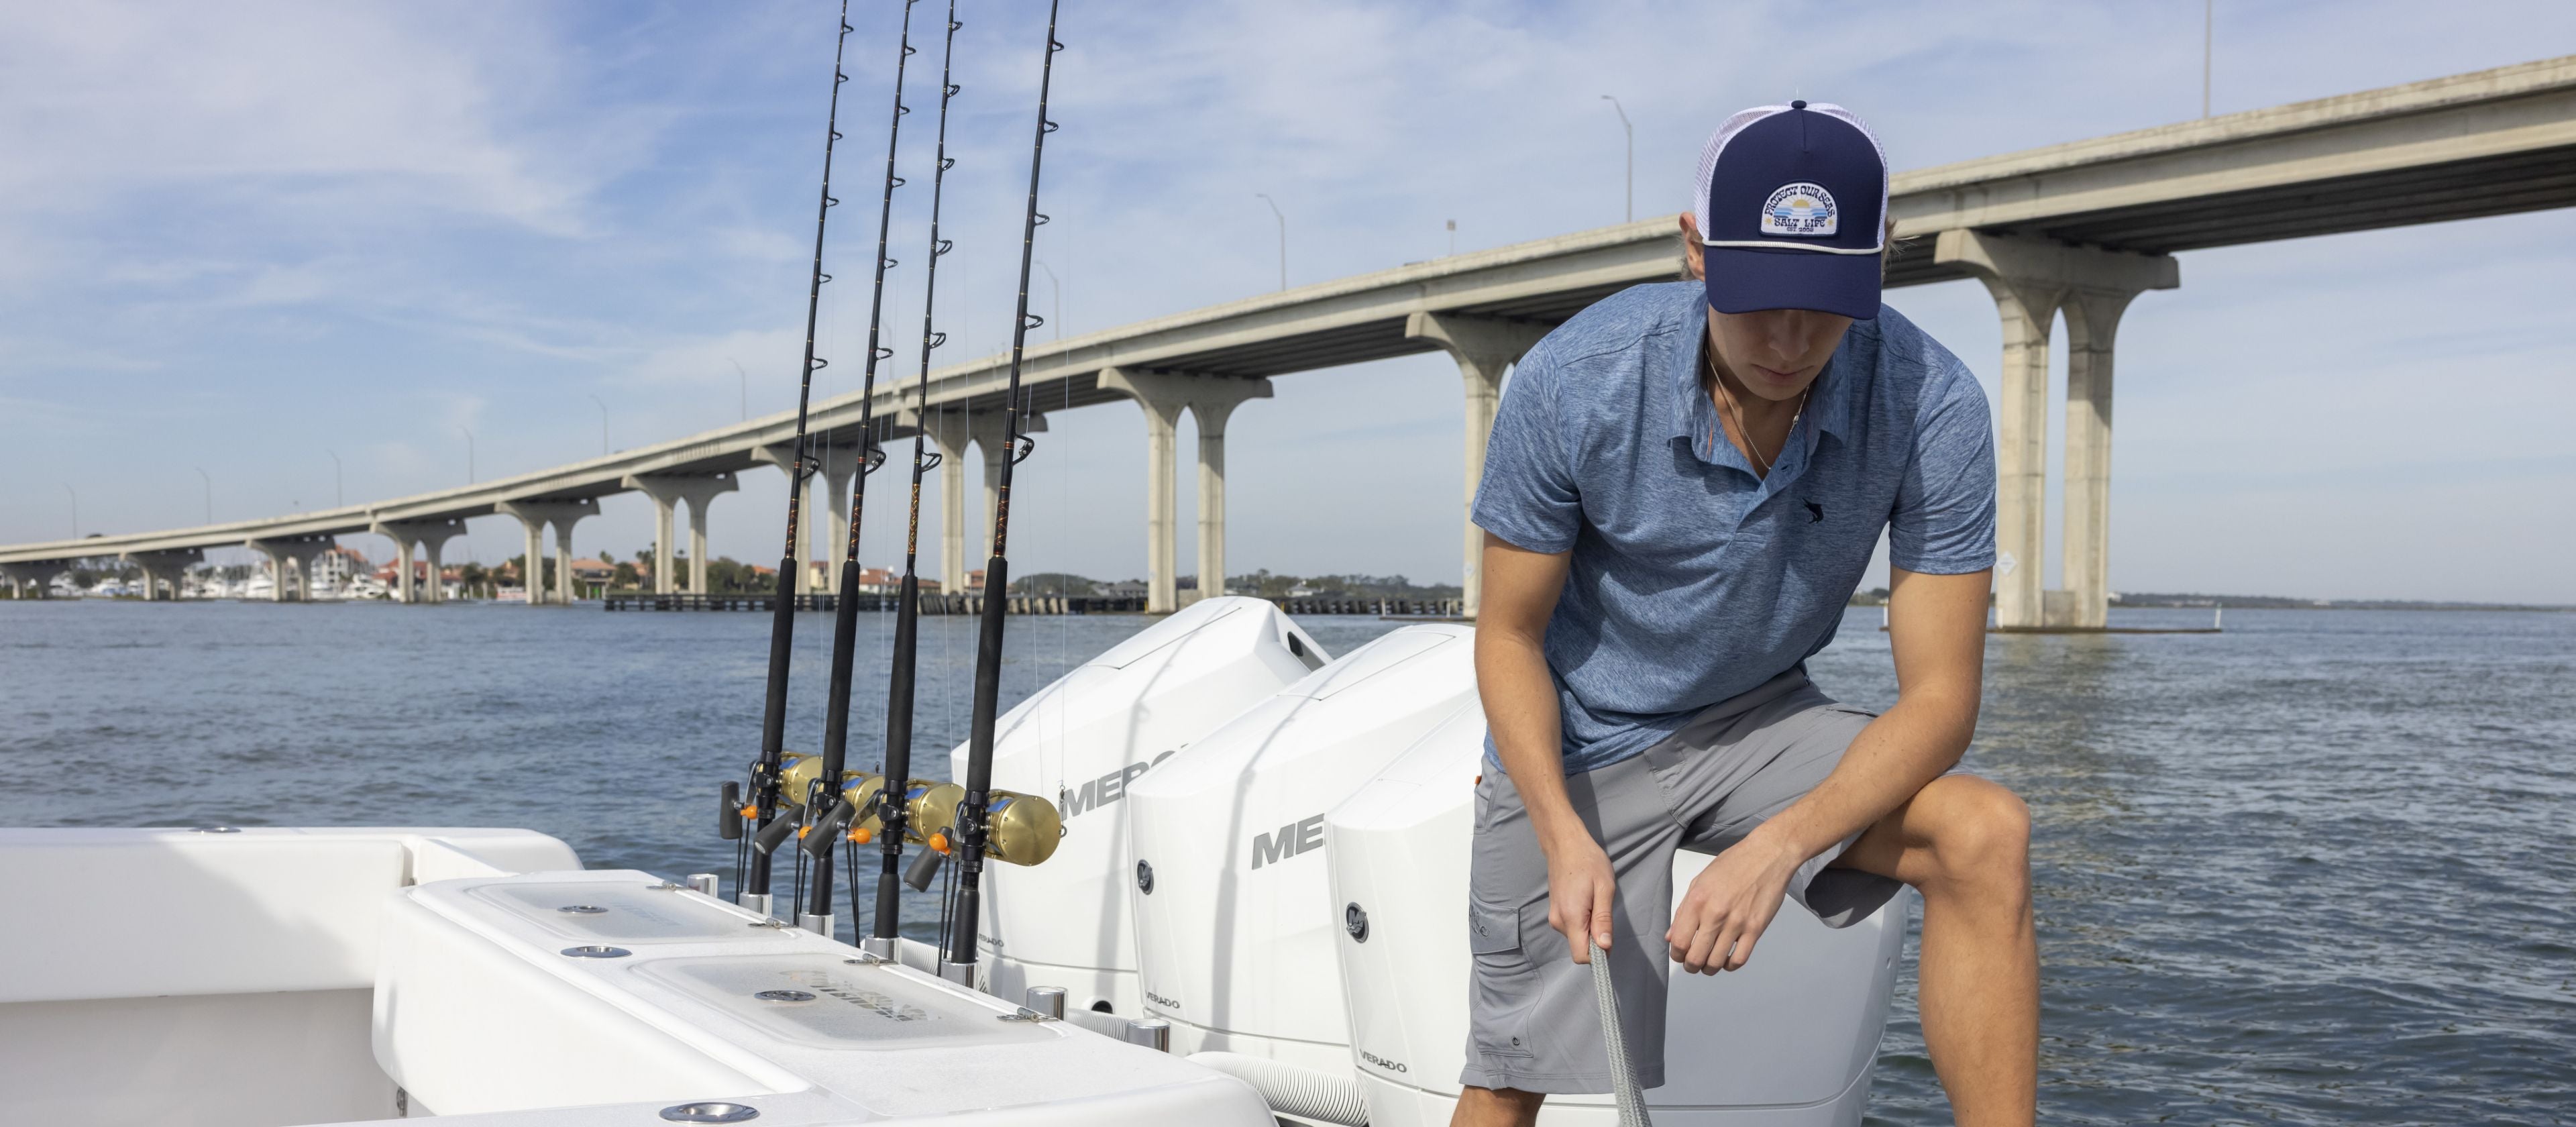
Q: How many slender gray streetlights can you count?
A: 11